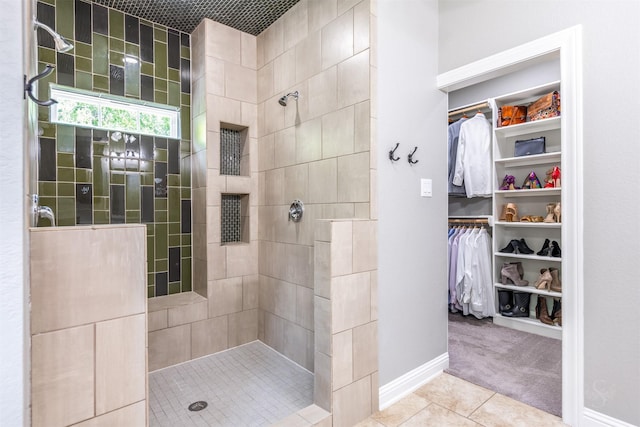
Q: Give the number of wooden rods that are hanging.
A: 2